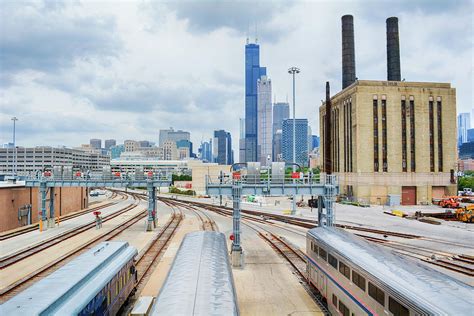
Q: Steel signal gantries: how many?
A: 2